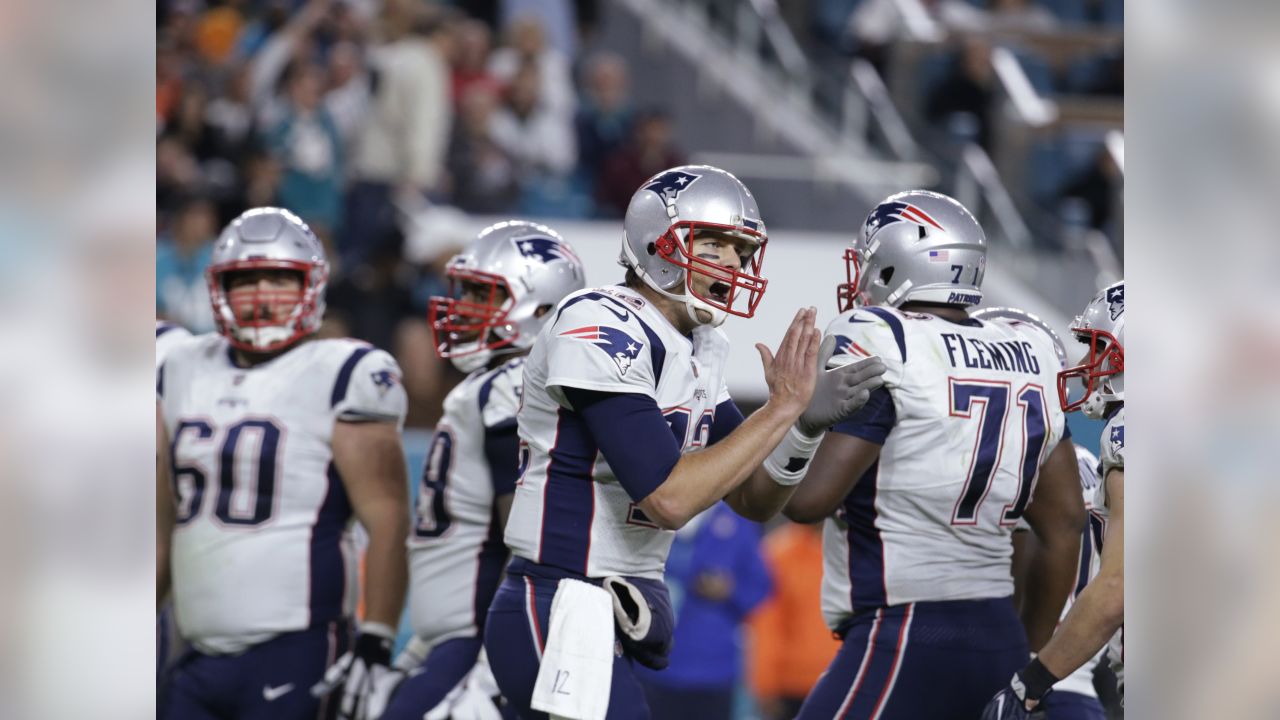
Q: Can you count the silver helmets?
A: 6